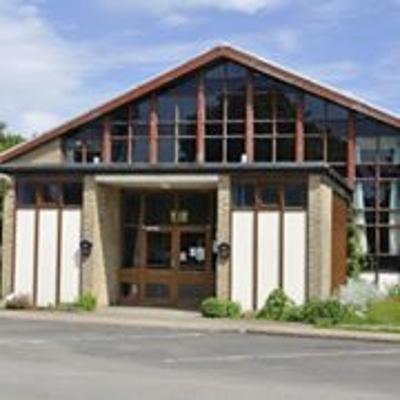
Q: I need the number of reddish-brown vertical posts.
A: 6